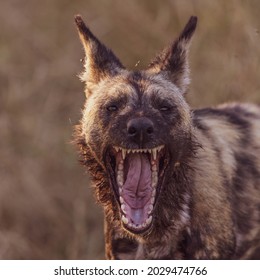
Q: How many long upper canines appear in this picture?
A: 2